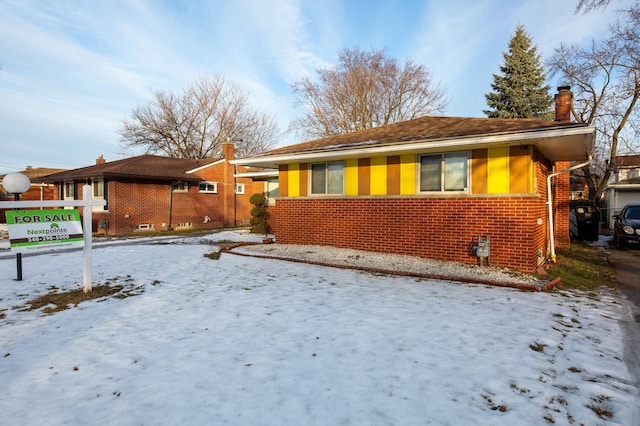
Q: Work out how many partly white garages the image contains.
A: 1